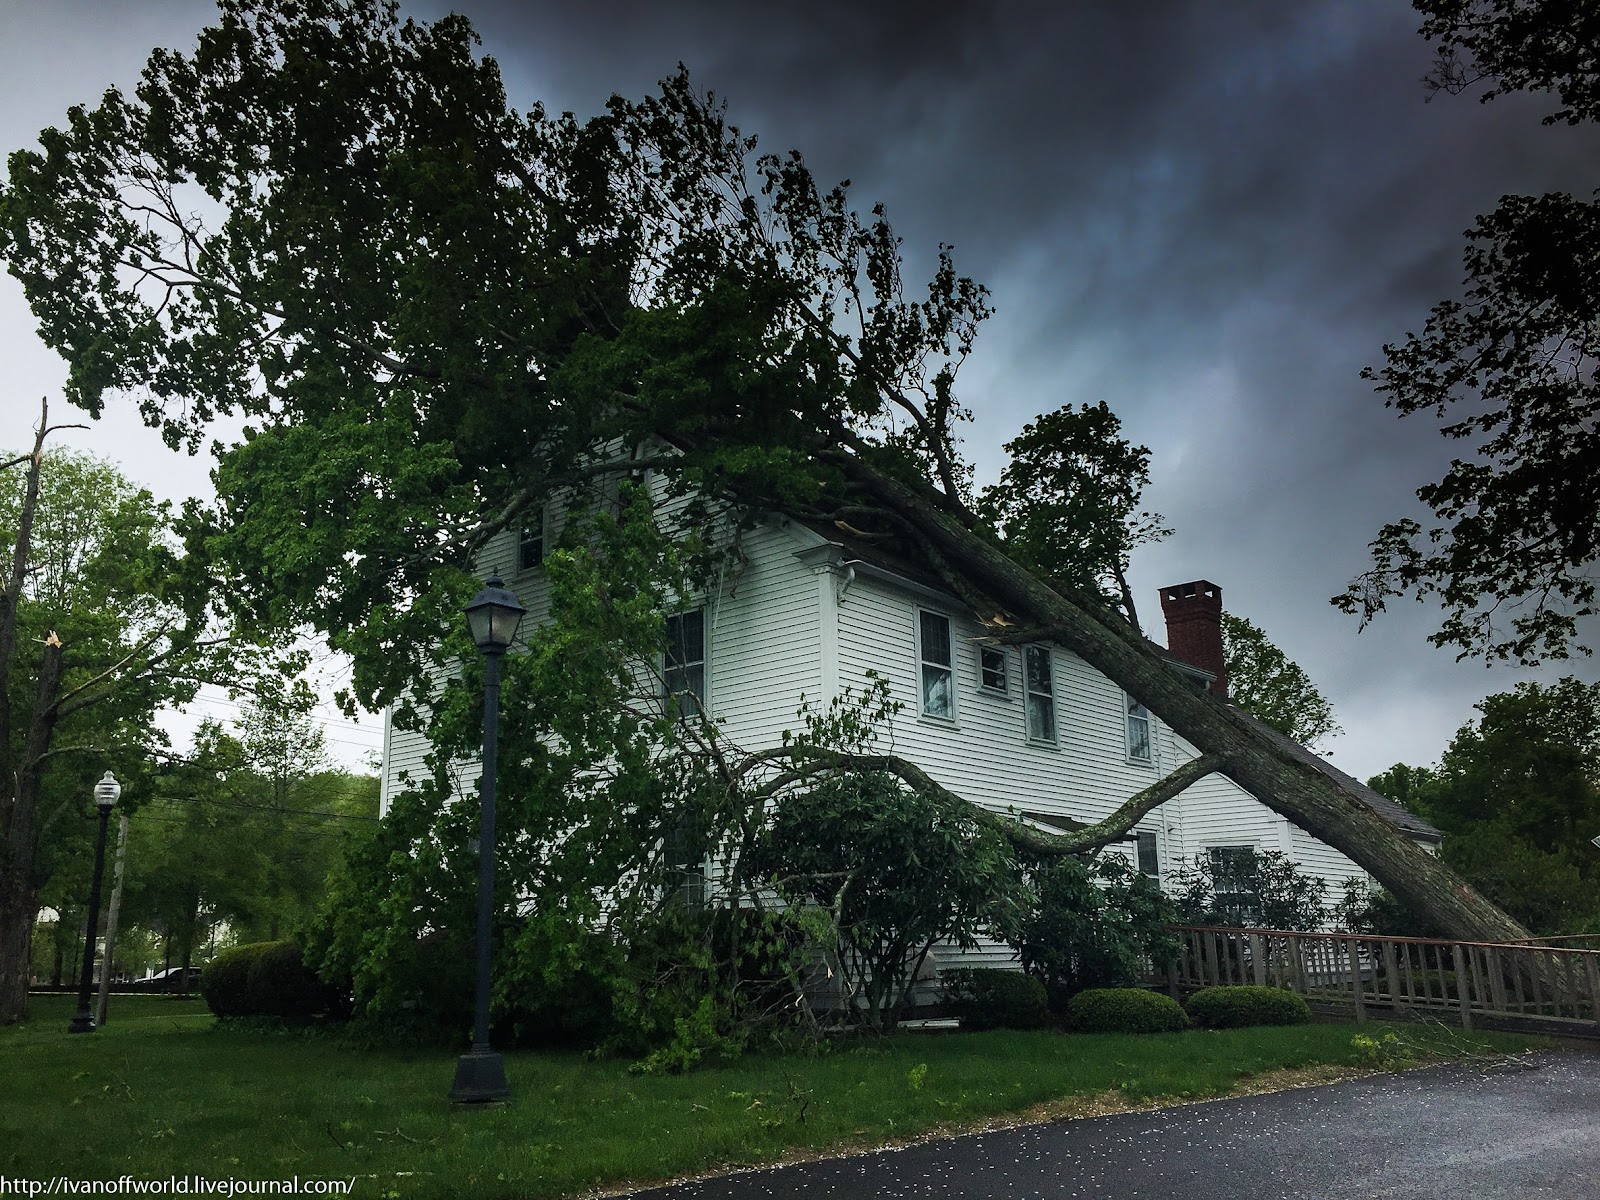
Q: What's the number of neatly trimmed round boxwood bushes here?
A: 3